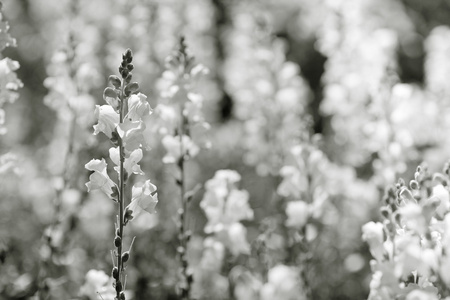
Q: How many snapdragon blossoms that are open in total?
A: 6